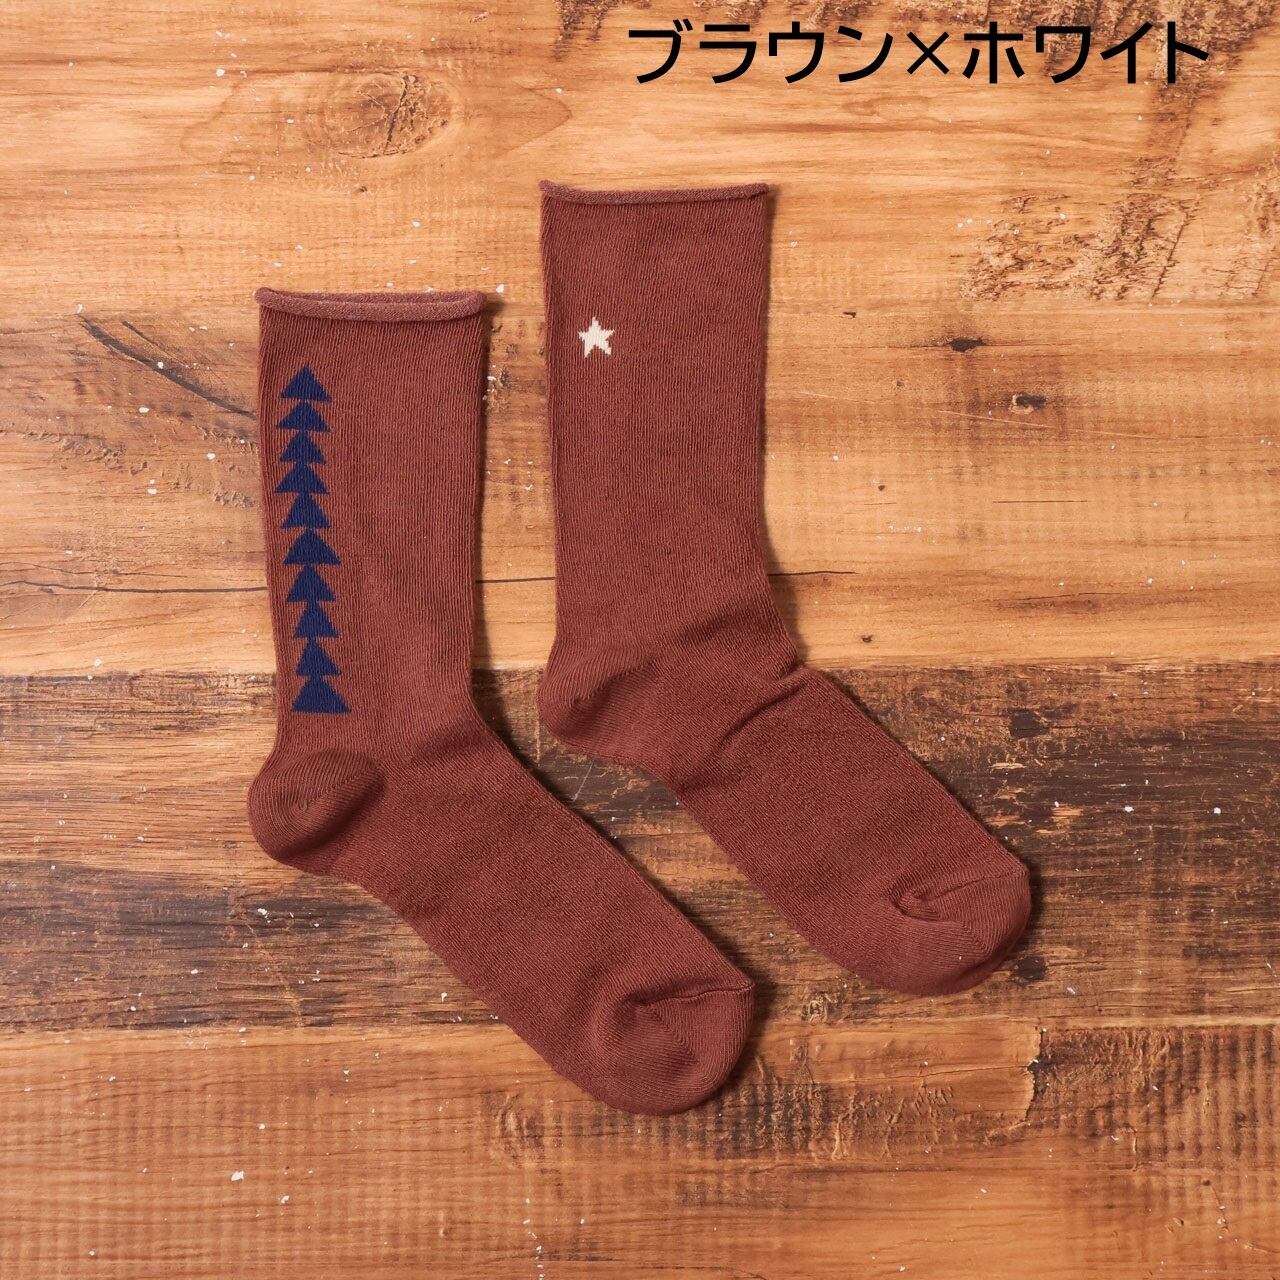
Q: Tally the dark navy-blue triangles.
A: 10